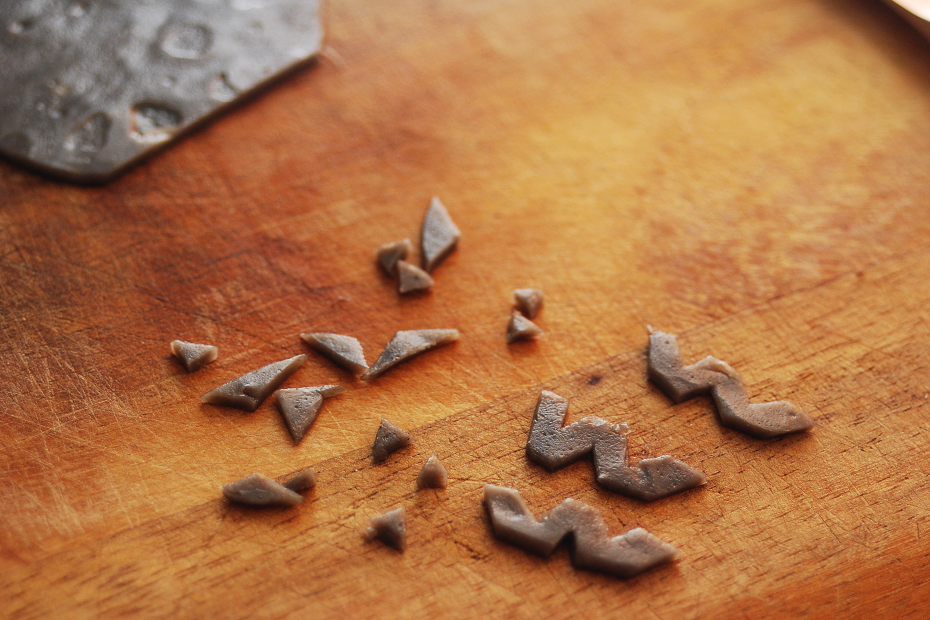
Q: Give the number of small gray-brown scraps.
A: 15